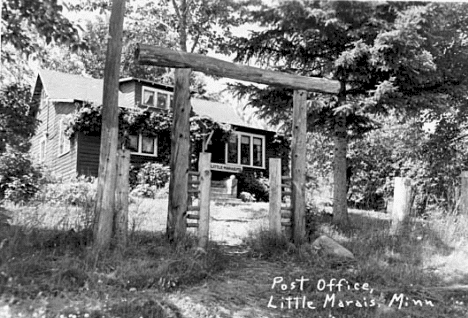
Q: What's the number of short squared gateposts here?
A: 2